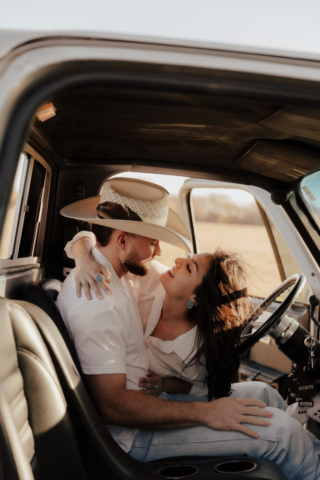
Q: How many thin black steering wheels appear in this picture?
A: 1